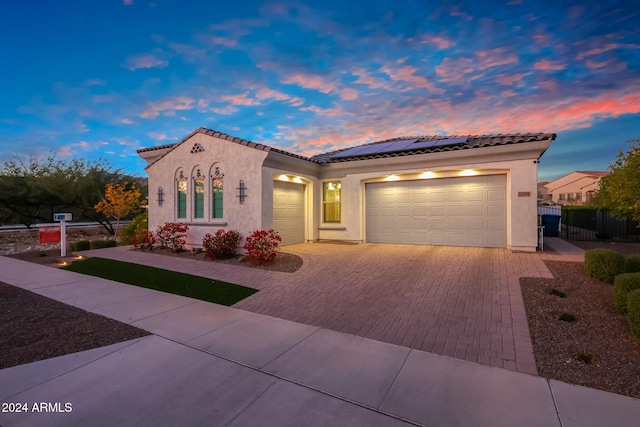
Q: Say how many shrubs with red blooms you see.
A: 4